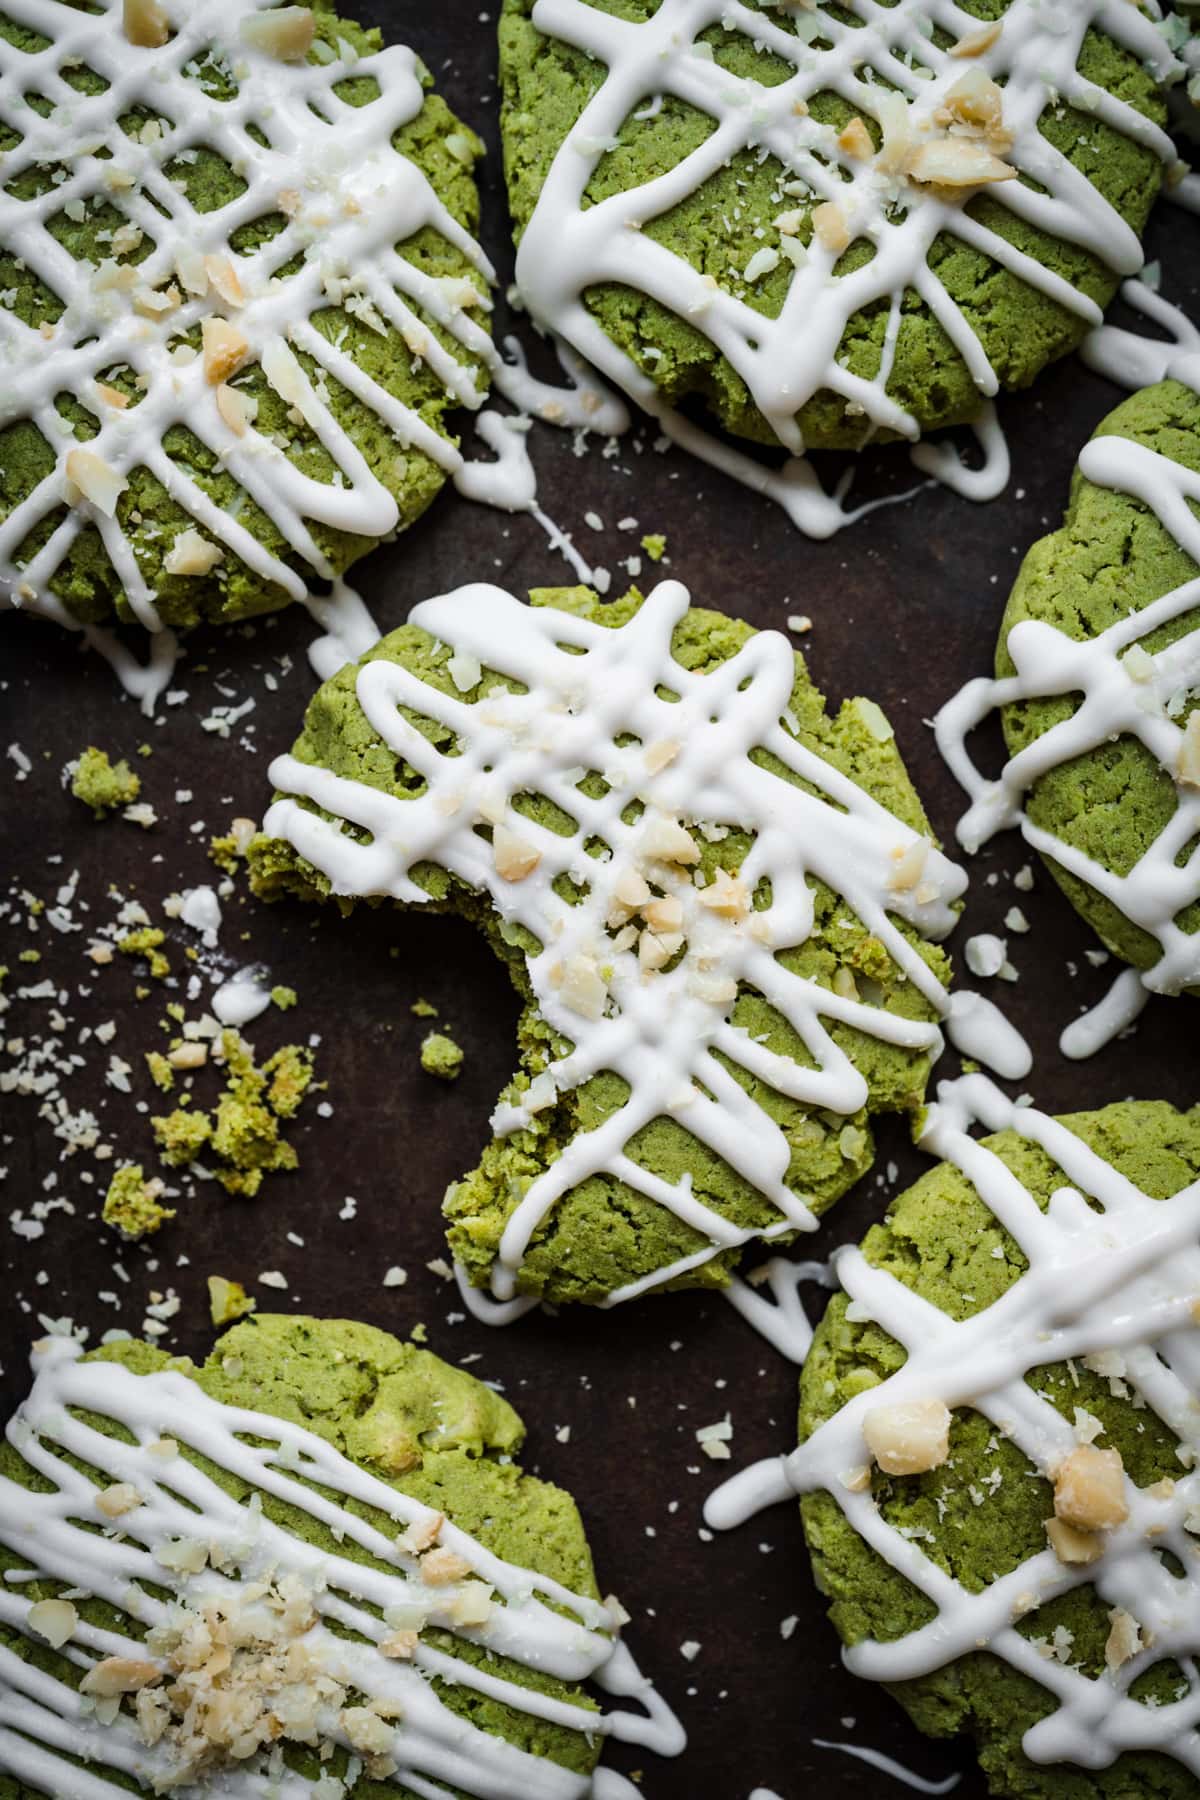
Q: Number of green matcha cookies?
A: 6